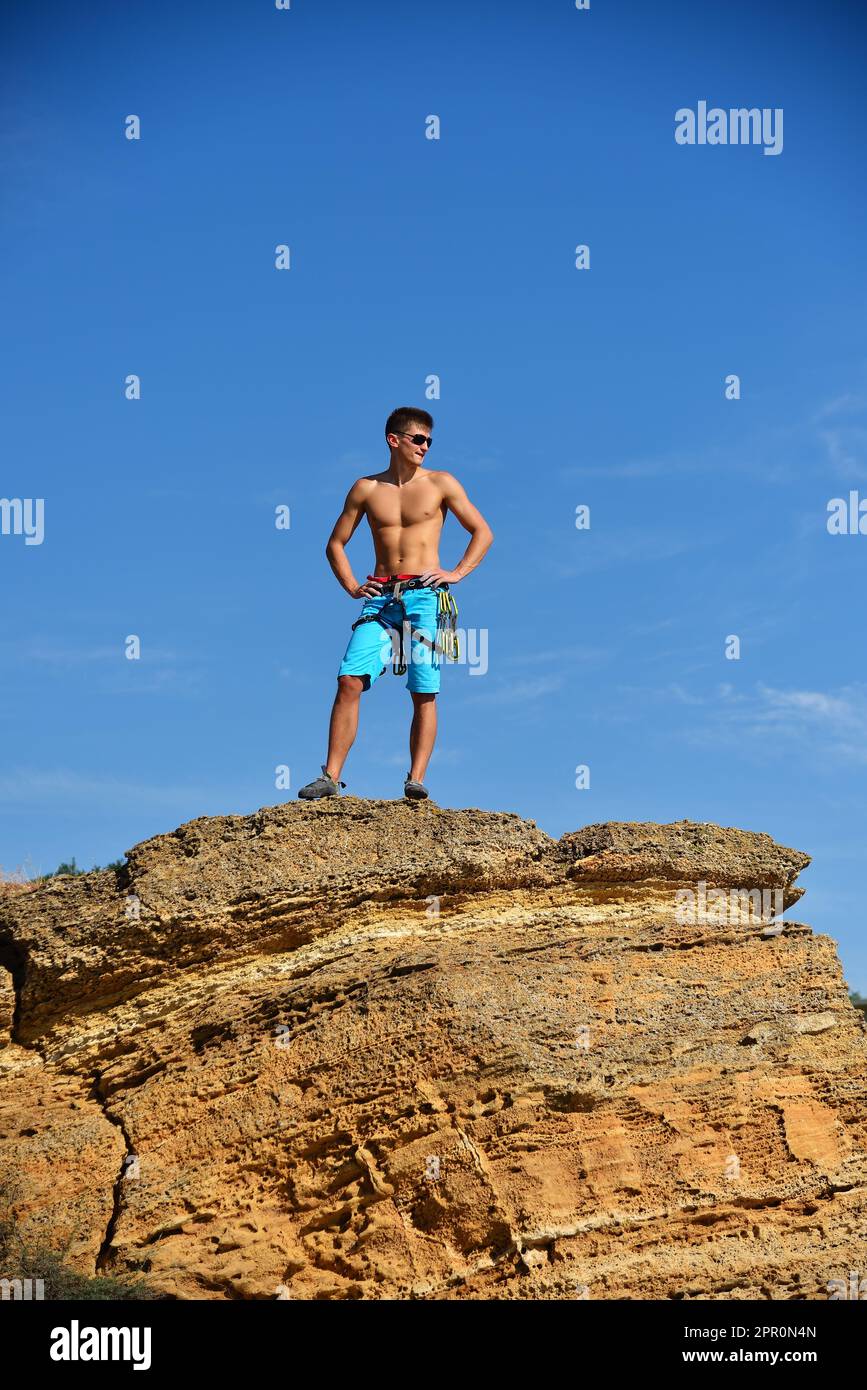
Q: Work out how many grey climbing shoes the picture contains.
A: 2